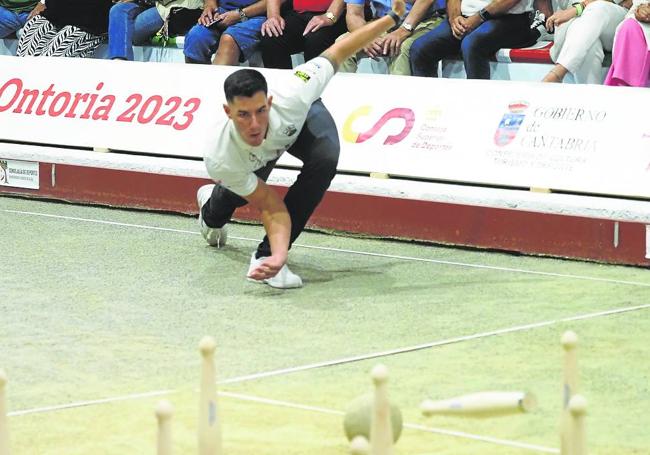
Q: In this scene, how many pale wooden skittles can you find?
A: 8